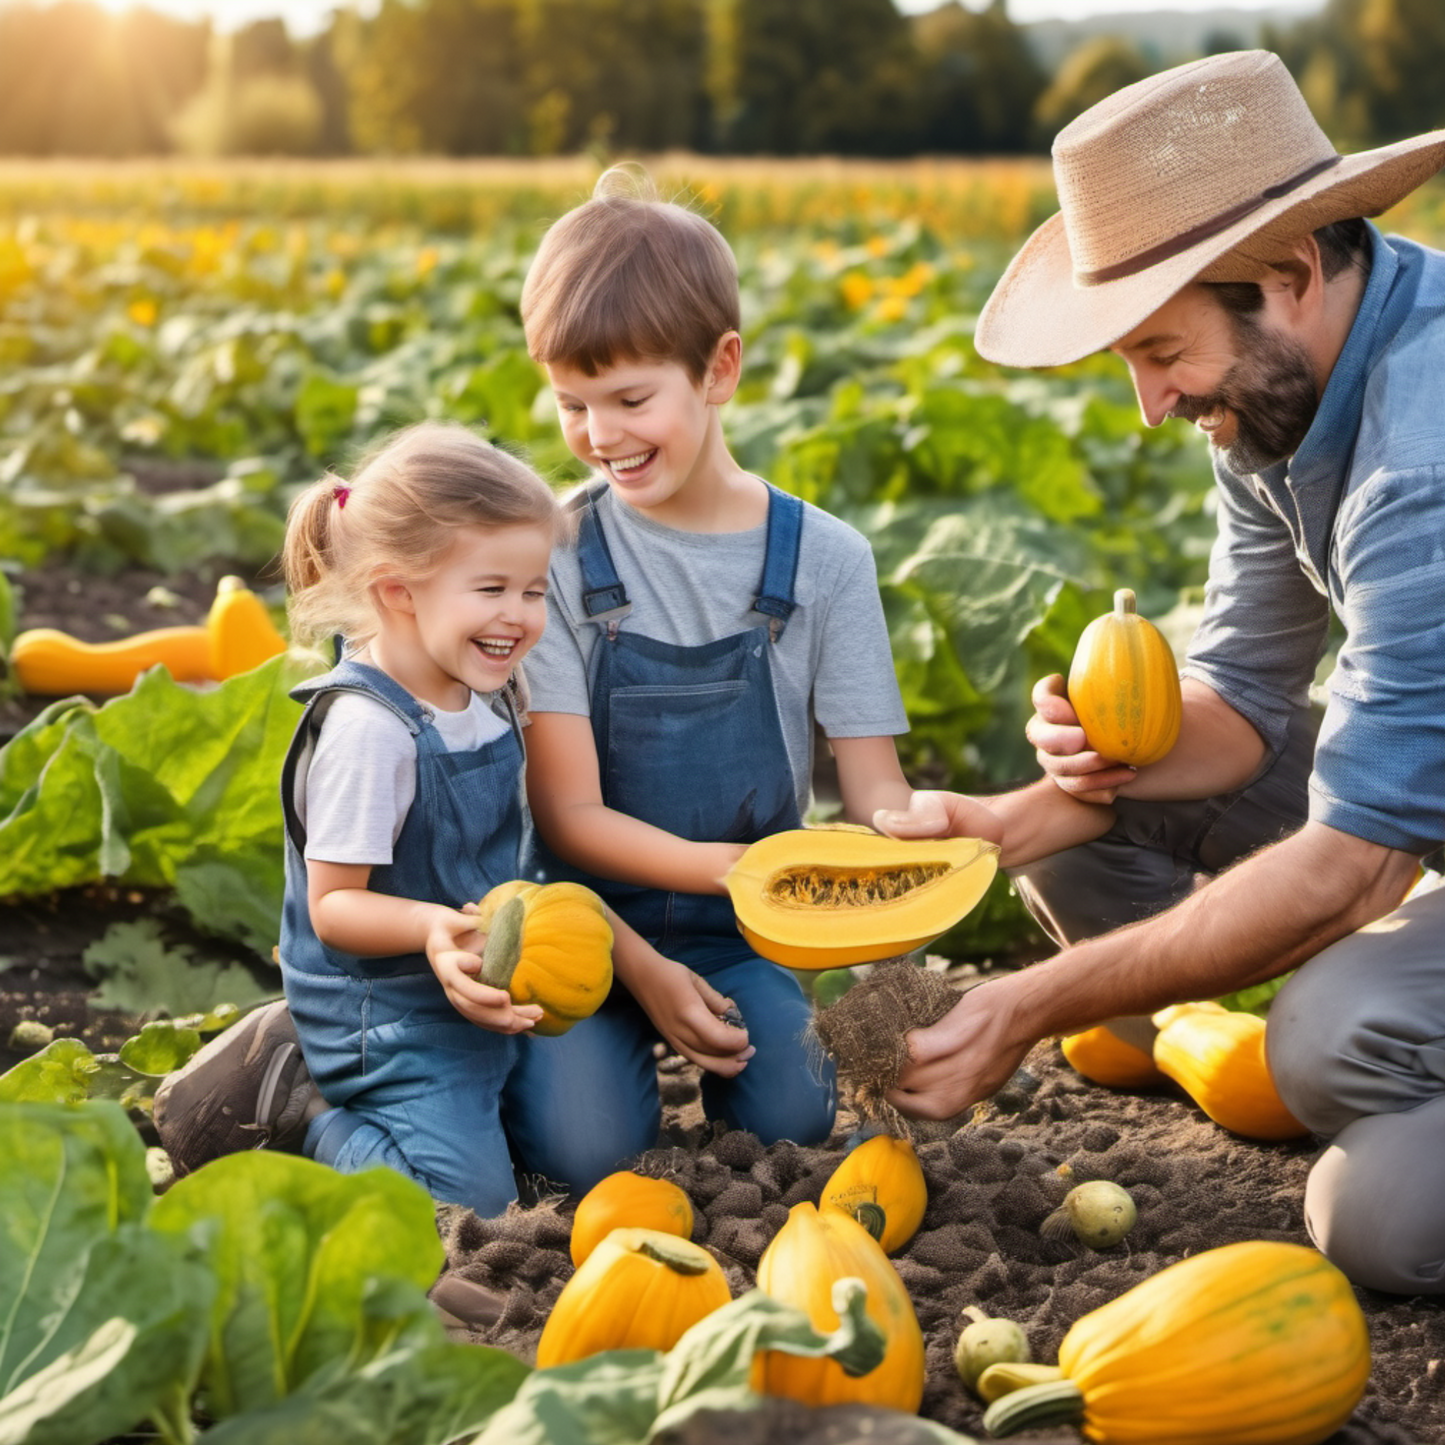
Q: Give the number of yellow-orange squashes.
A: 12